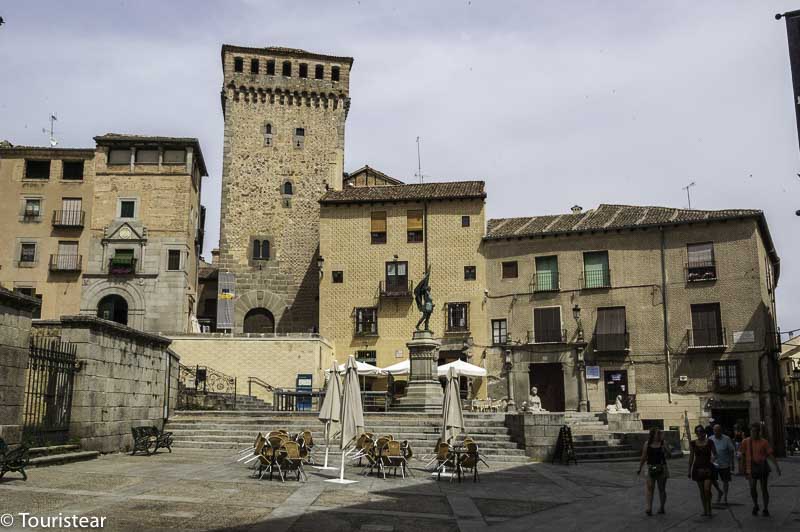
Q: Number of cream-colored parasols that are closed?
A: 3